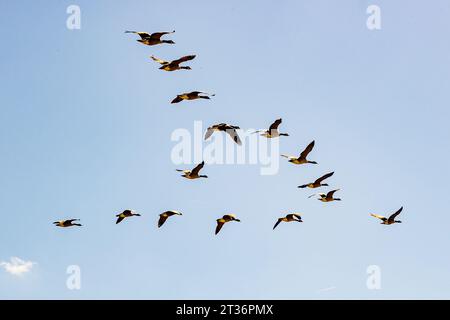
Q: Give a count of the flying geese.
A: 15